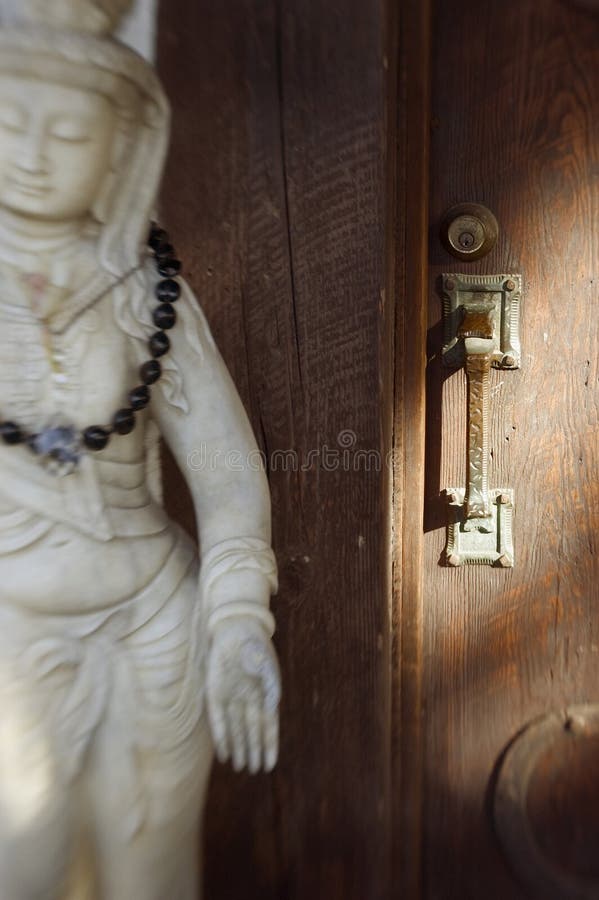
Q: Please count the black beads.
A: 11